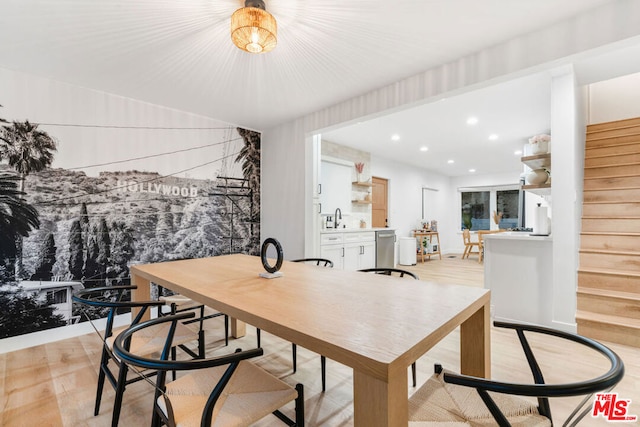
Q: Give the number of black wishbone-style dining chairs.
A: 6